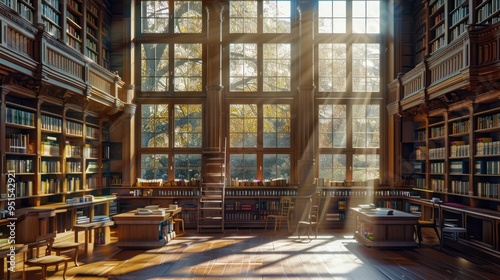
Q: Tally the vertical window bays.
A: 3